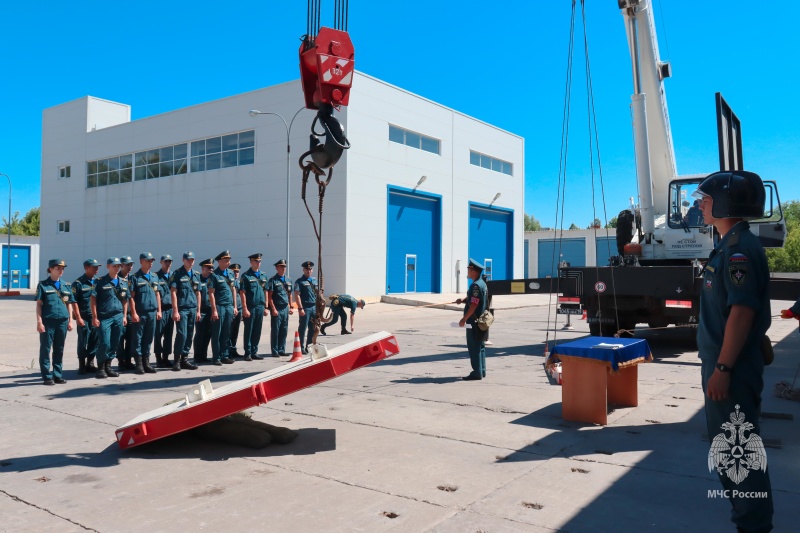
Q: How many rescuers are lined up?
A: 13